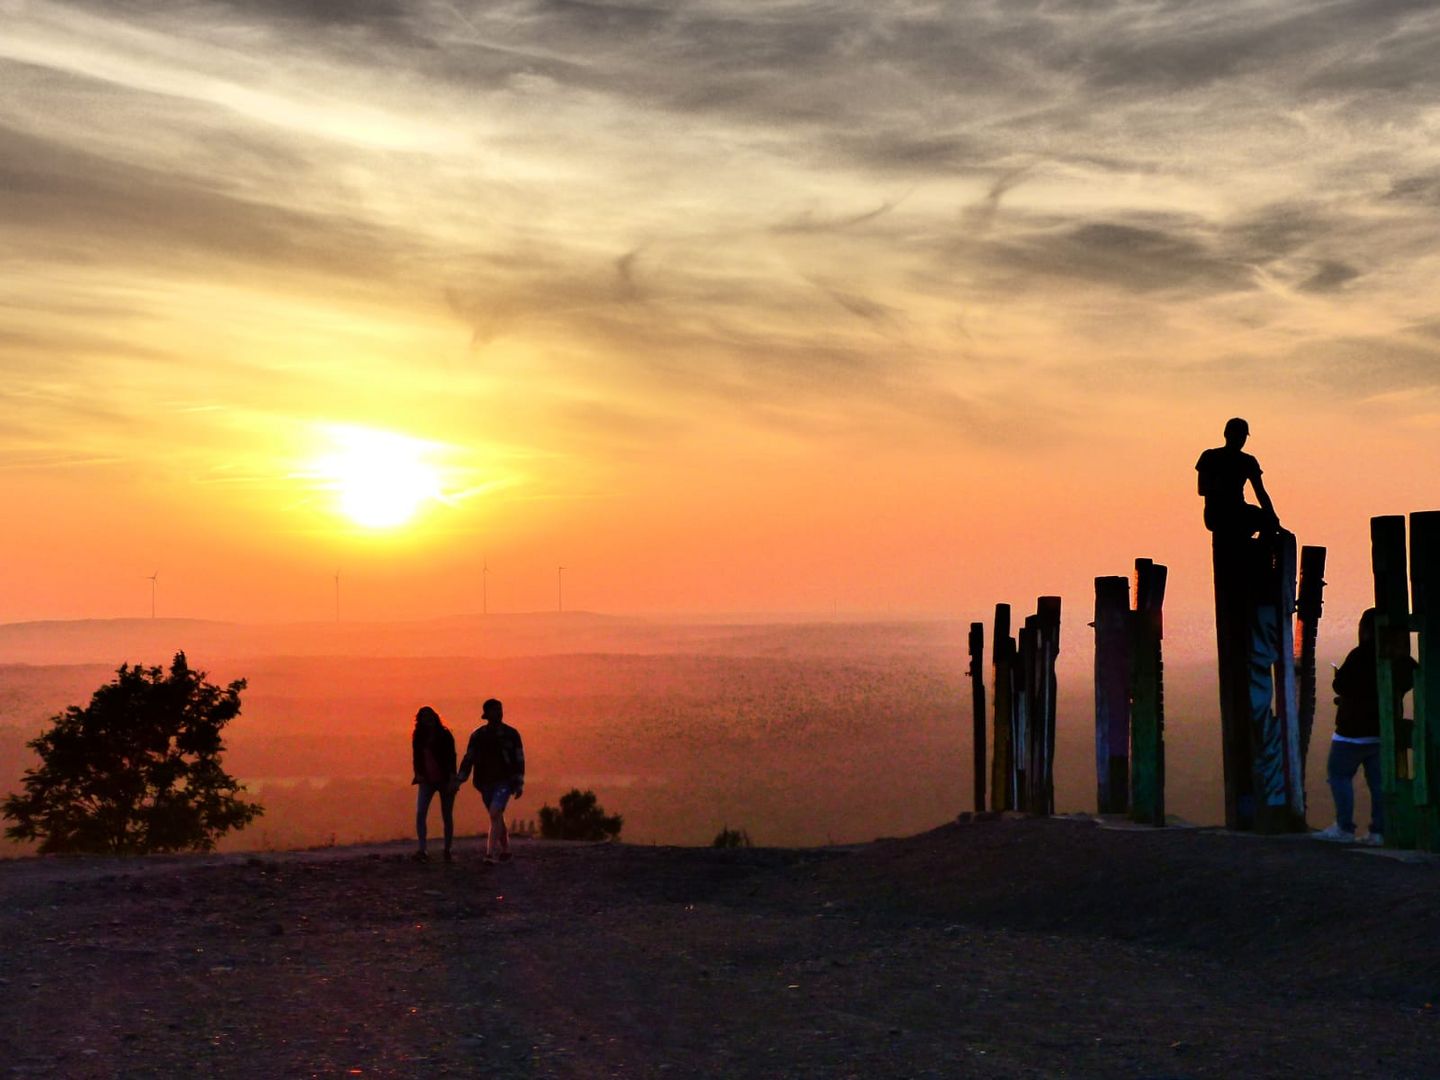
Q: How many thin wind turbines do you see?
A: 4